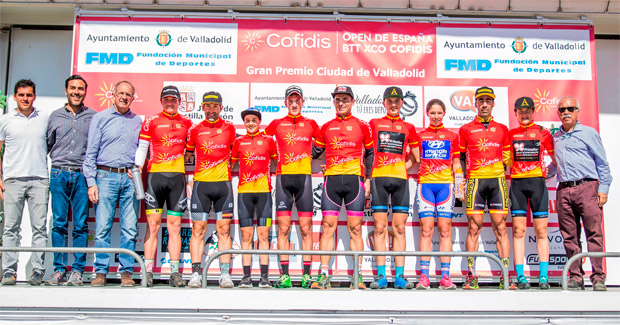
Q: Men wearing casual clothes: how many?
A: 4